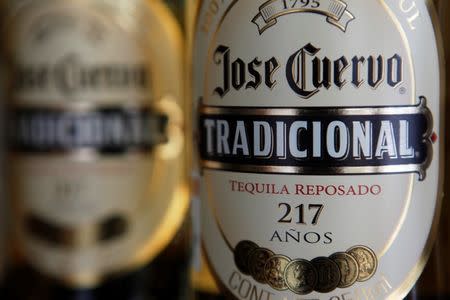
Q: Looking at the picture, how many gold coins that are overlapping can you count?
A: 7